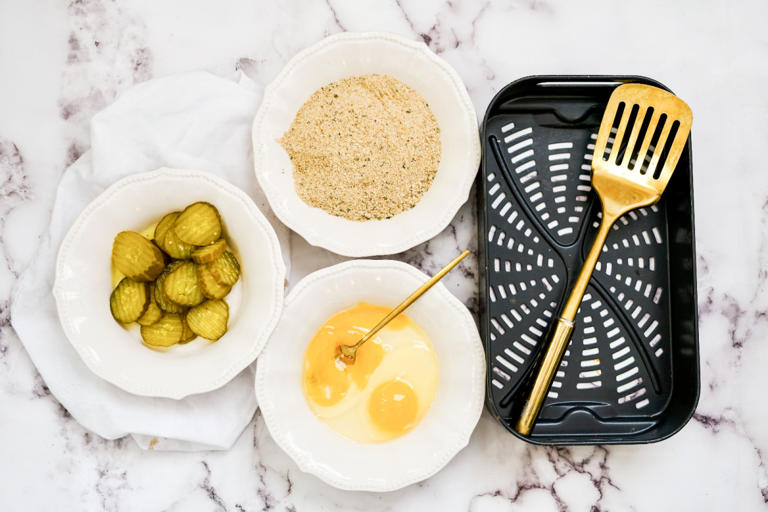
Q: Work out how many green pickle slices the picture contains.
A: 14